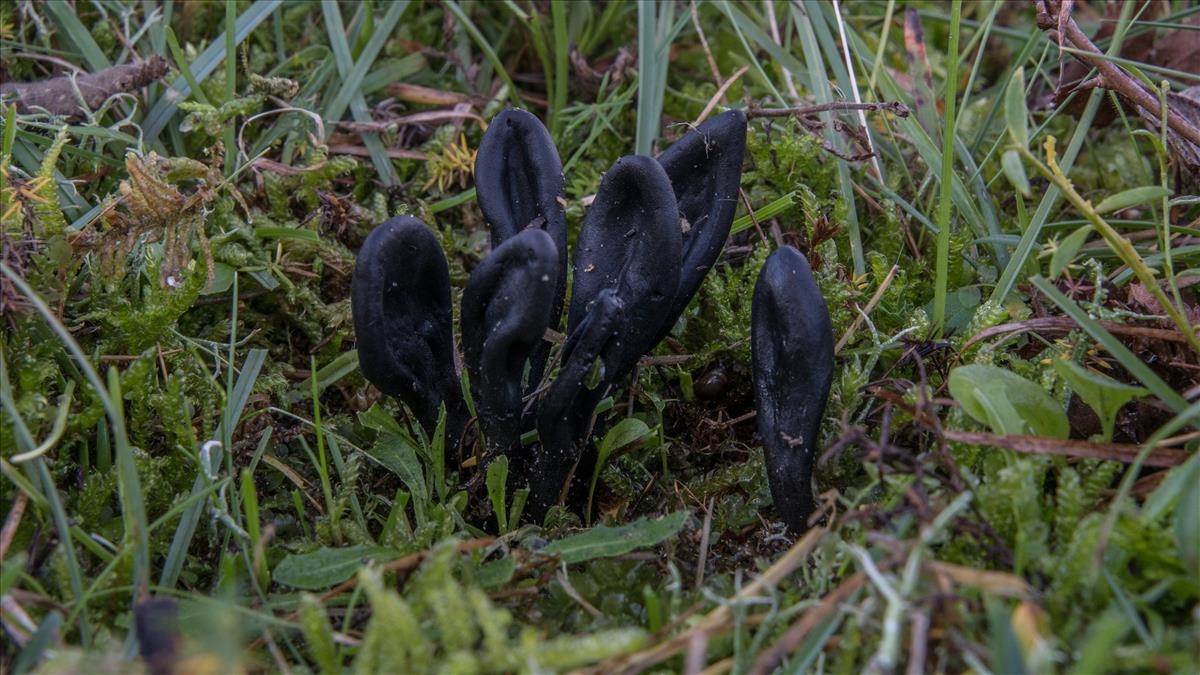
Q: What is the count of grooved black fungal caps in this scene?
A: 7